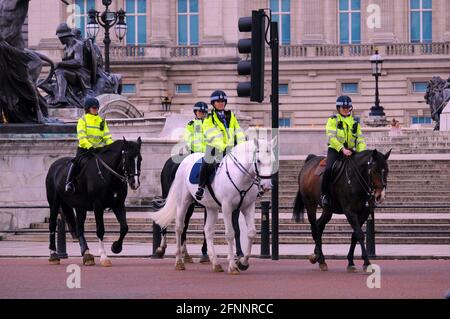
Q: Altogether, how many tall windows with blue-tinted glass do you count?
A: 6